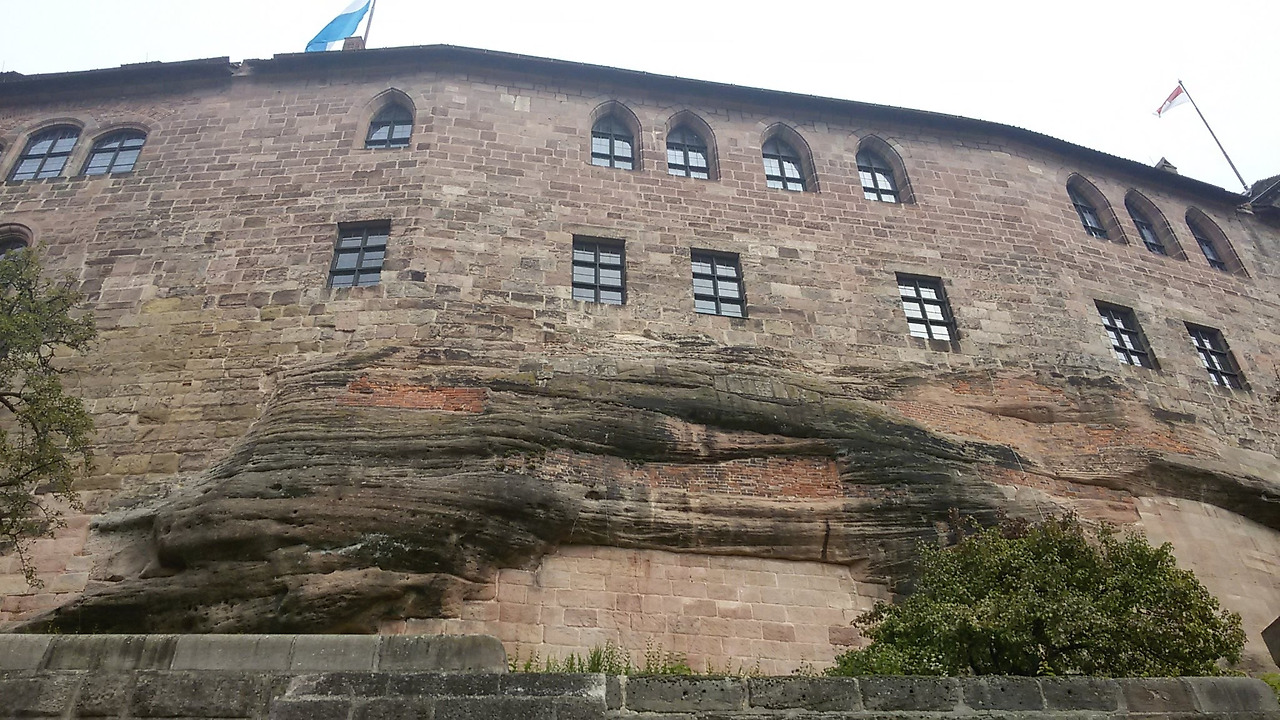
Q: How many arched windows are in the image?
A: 11